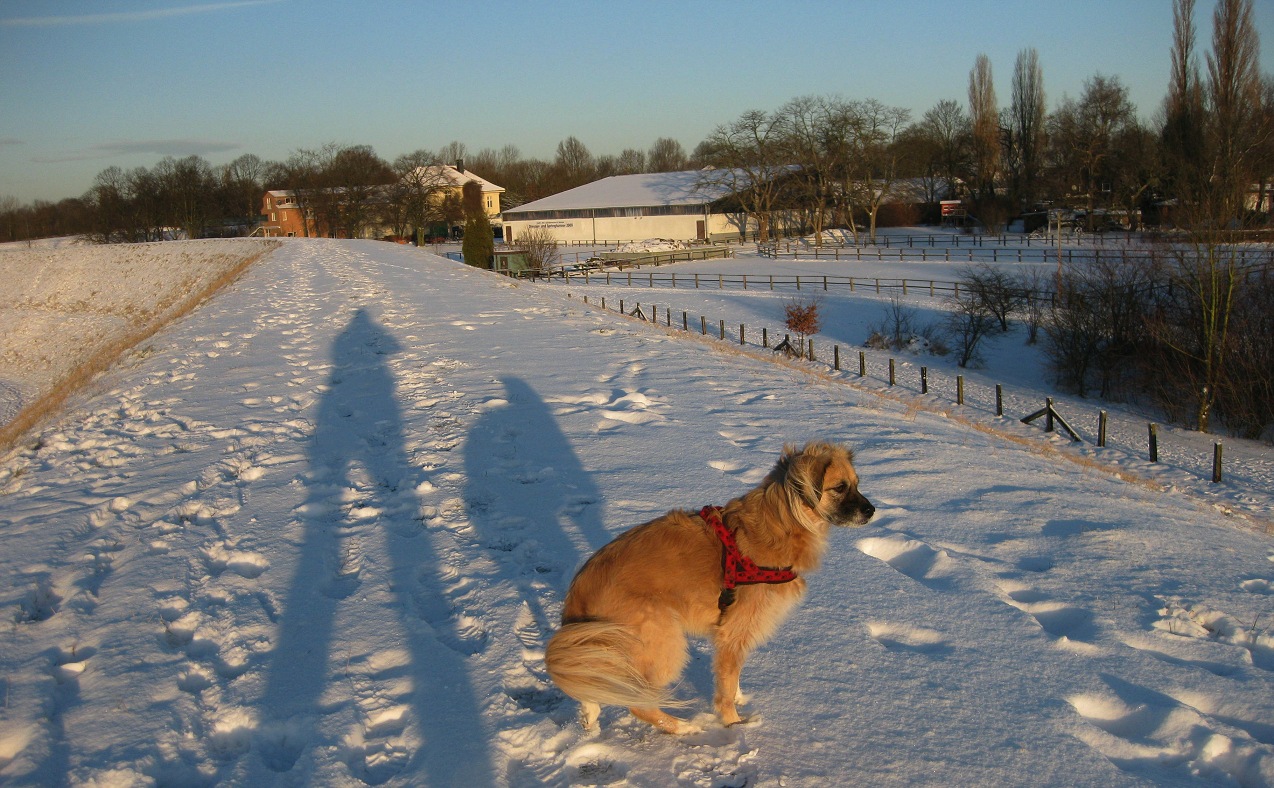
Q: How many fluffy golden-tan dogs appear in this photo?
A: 1